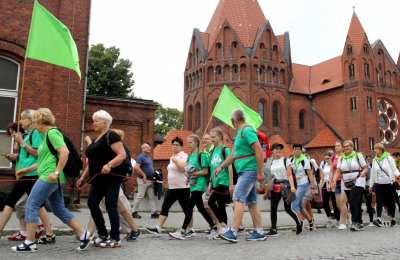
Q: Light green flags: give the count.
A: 2